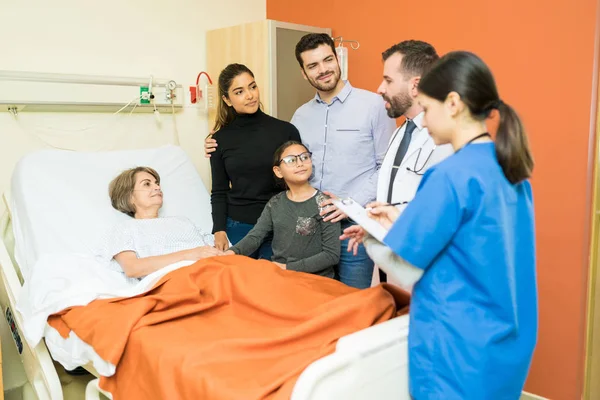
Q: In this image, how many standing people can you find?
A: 5